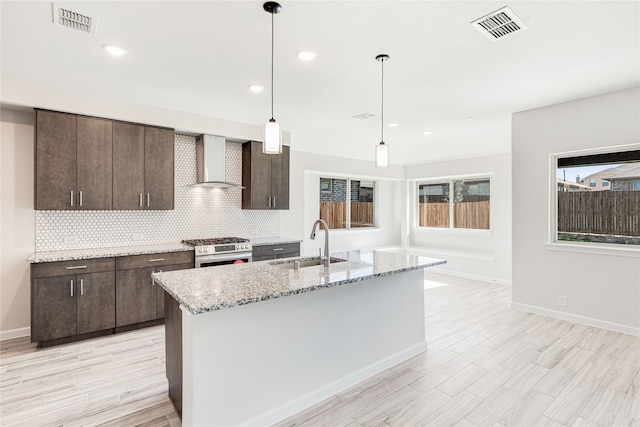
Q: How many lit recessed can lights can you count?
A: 5